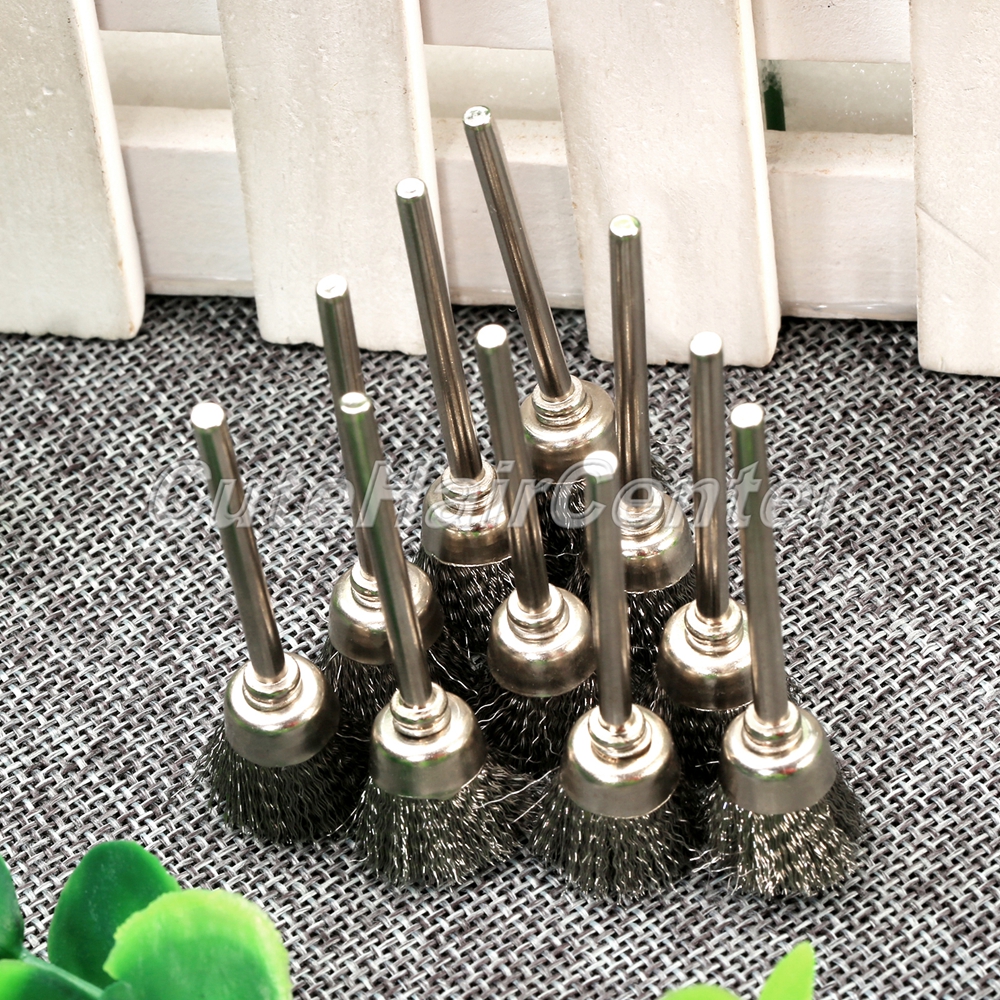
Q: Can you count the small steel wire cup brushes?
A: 10